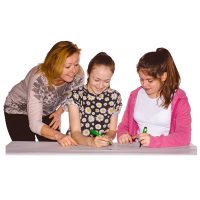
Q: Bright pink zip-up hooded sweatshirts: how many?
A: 1